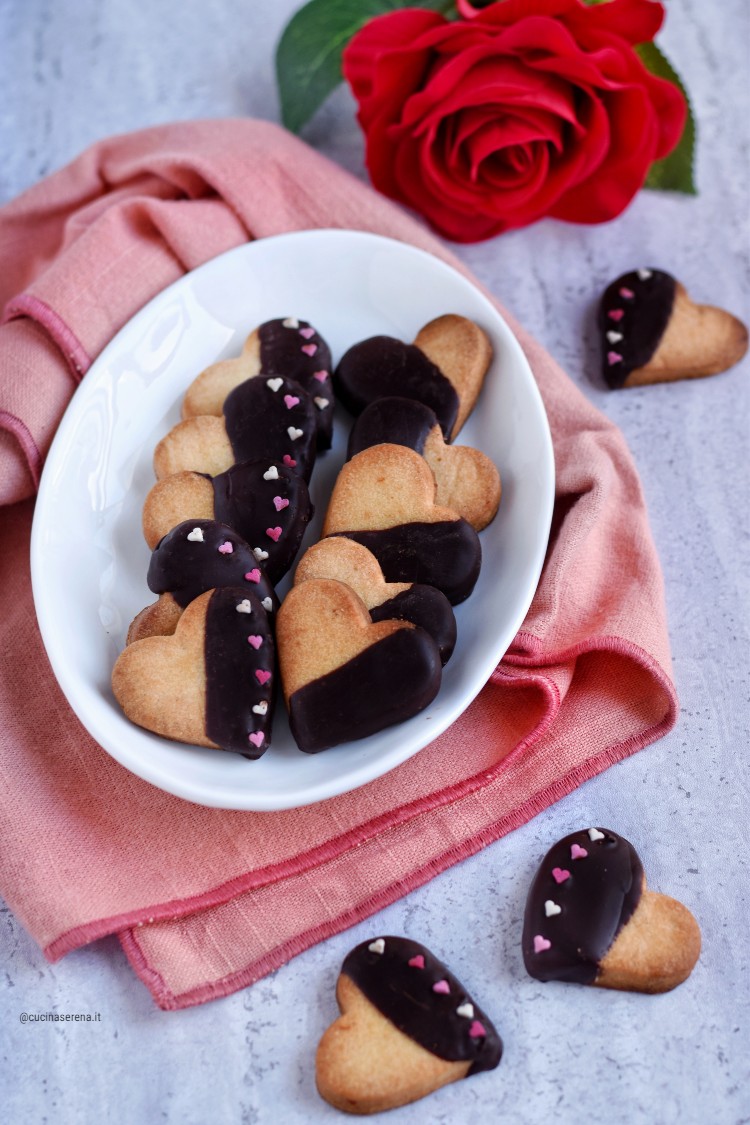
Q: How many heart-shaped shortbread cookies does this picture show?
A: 13